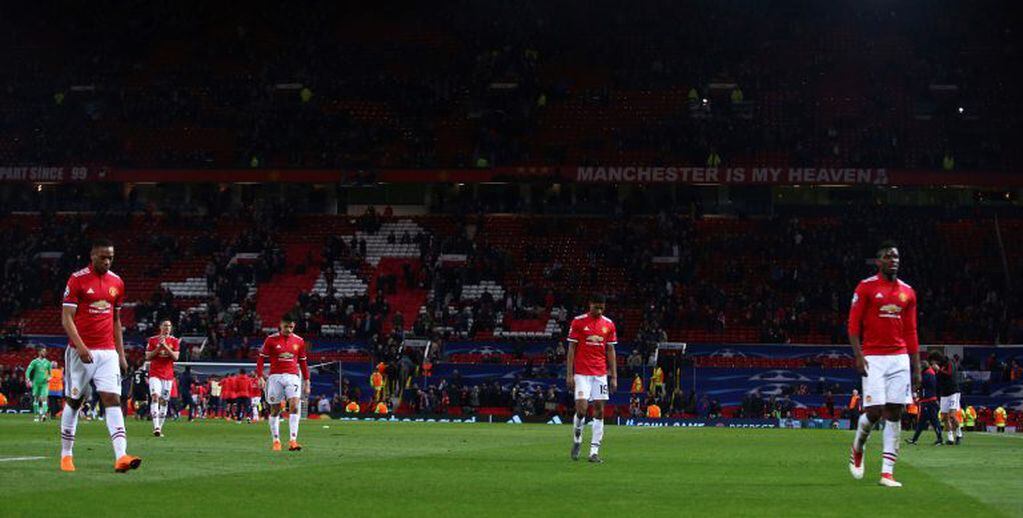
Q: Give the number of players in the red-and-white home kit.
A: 5